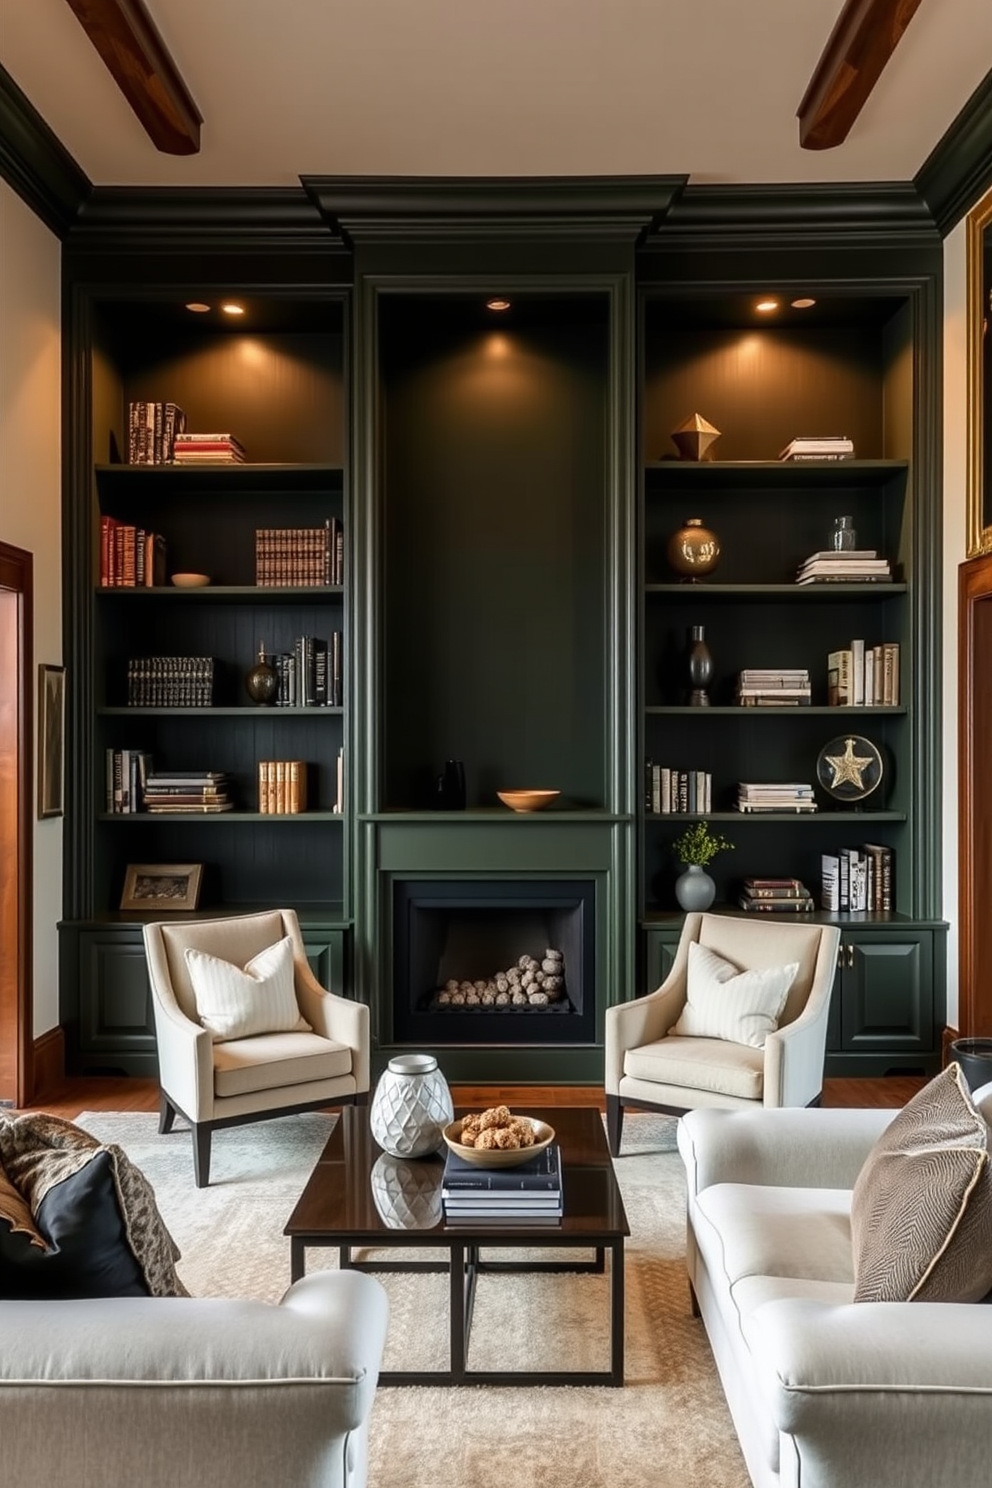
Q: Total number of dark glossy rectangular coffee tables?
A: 1